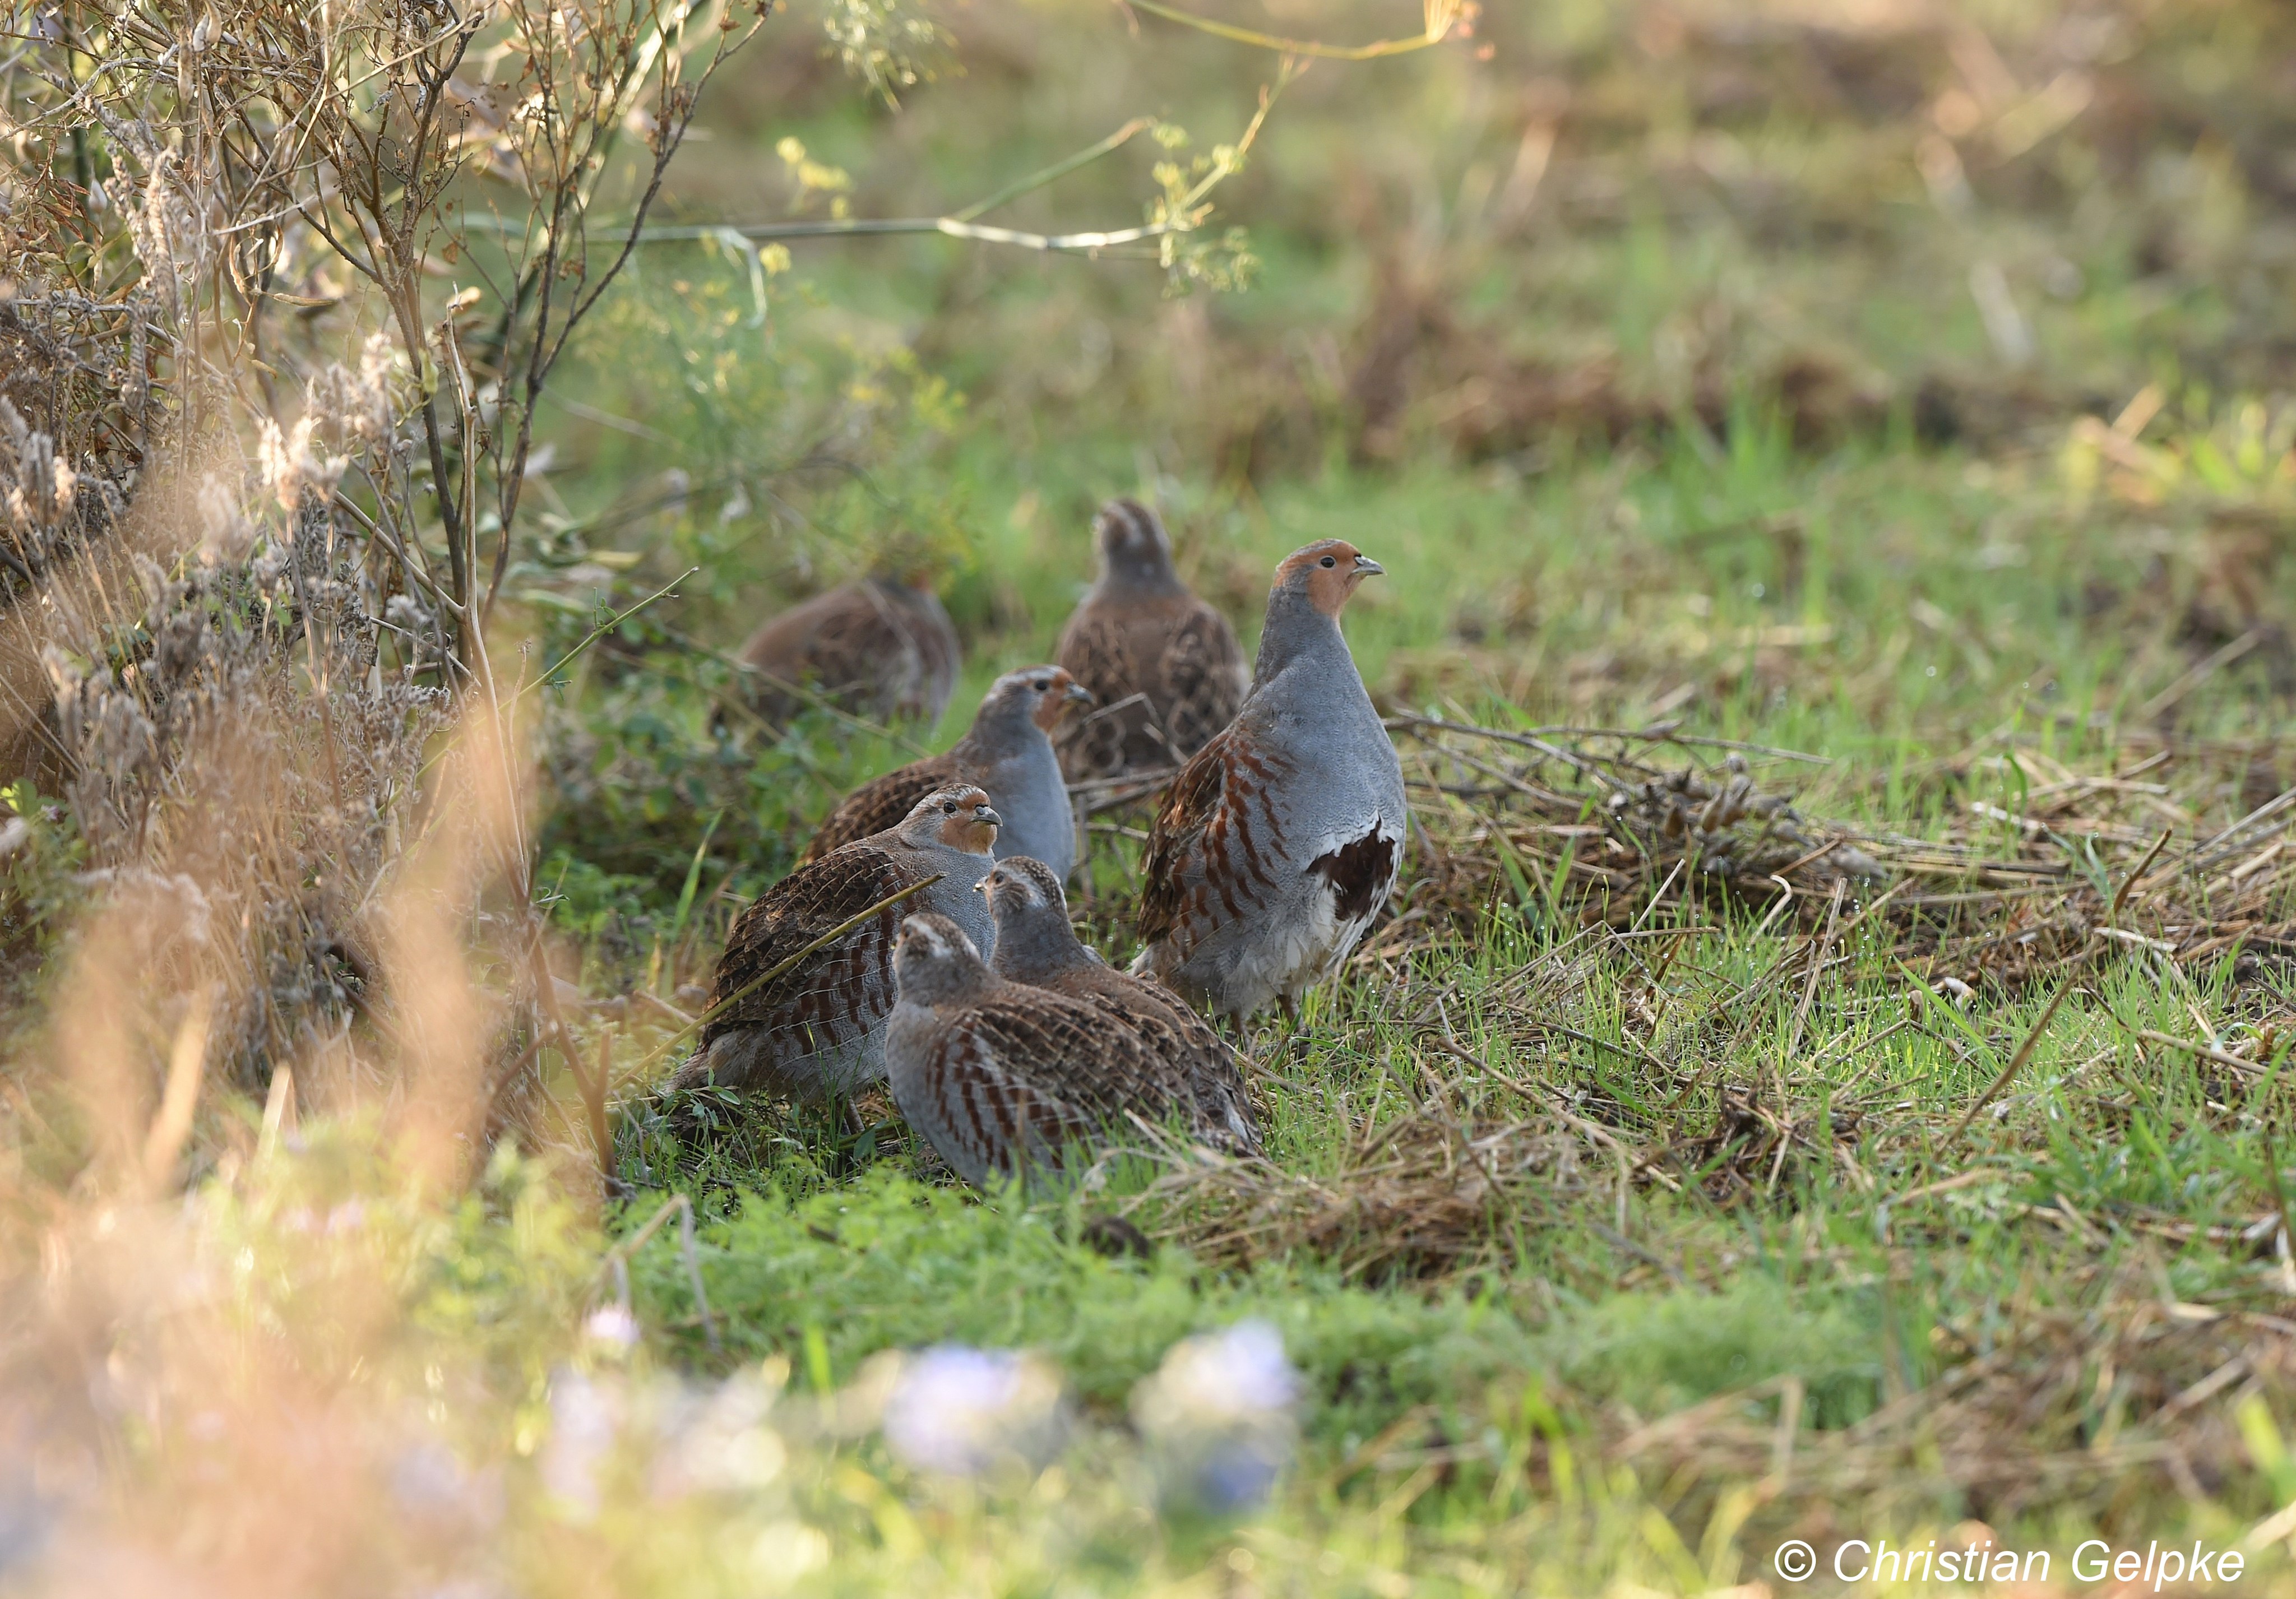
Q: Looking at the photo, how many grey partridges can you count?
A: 7